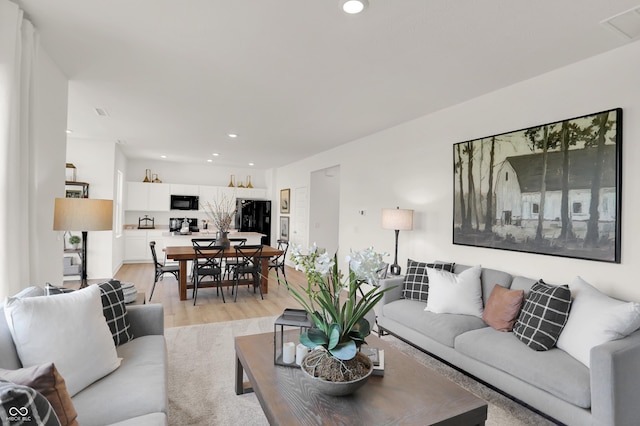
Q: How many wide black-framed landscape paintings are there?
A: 1